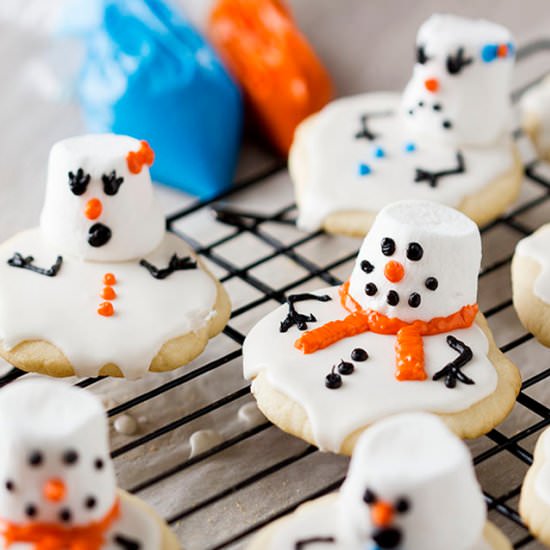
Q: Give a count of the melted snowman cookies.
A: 5